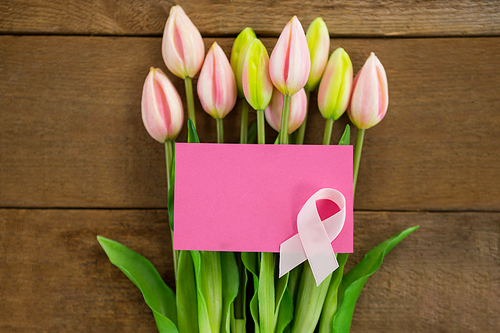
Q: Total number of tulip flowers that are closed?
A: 10